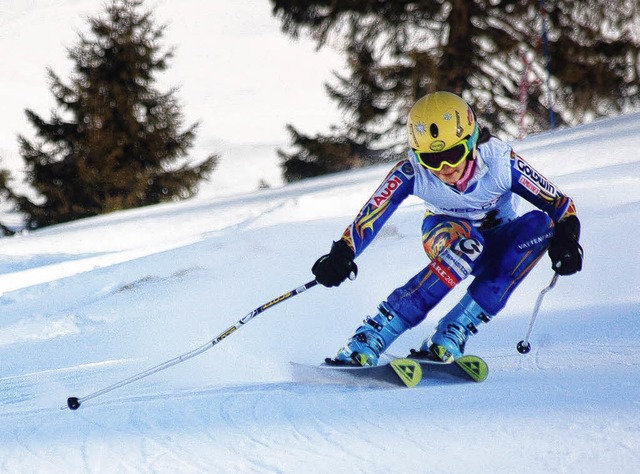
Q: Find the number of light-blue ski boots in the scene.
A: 2